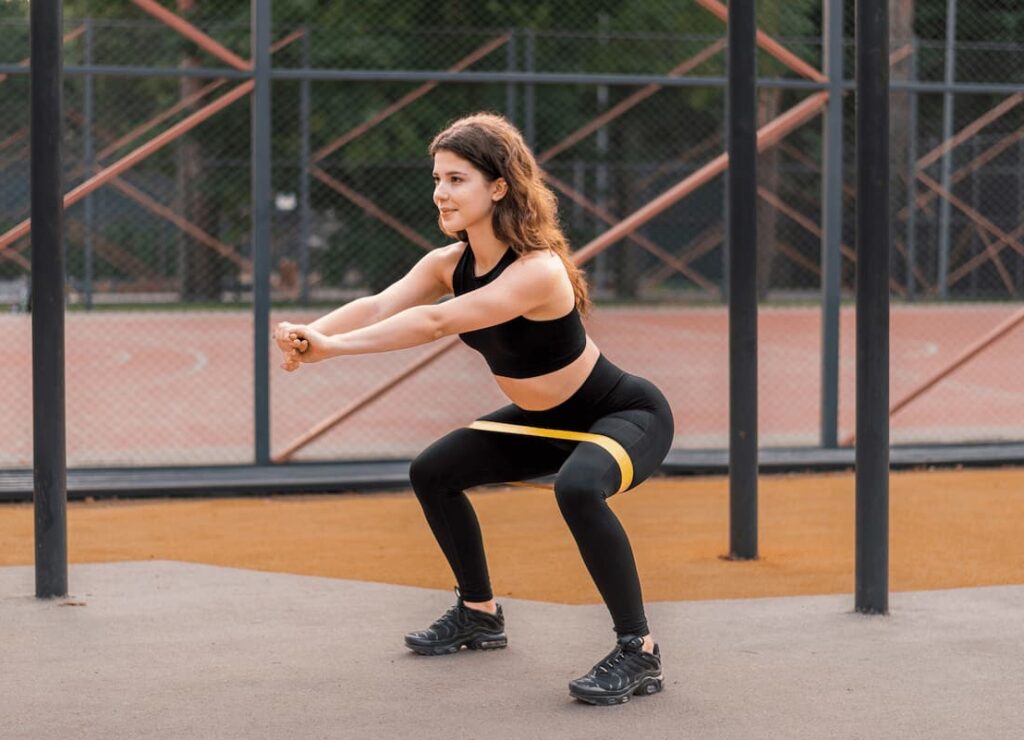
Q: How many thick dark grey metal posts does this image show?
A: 3